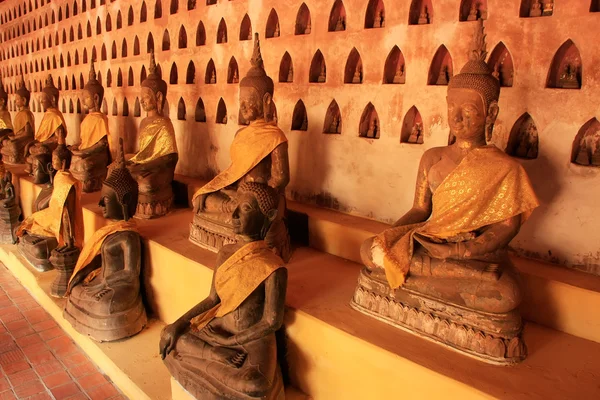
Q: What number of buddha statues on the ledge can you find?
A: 12